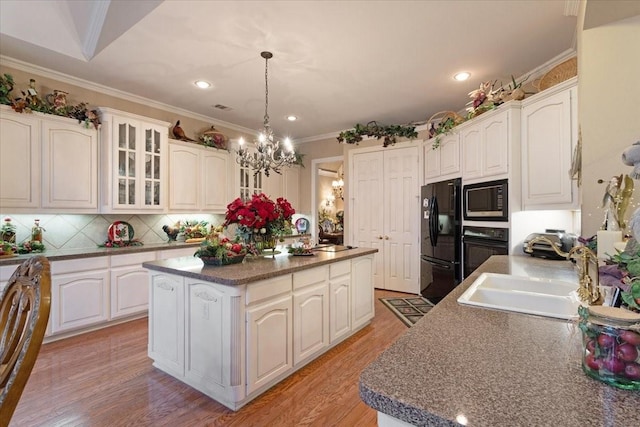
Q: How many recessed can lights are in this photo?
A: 3